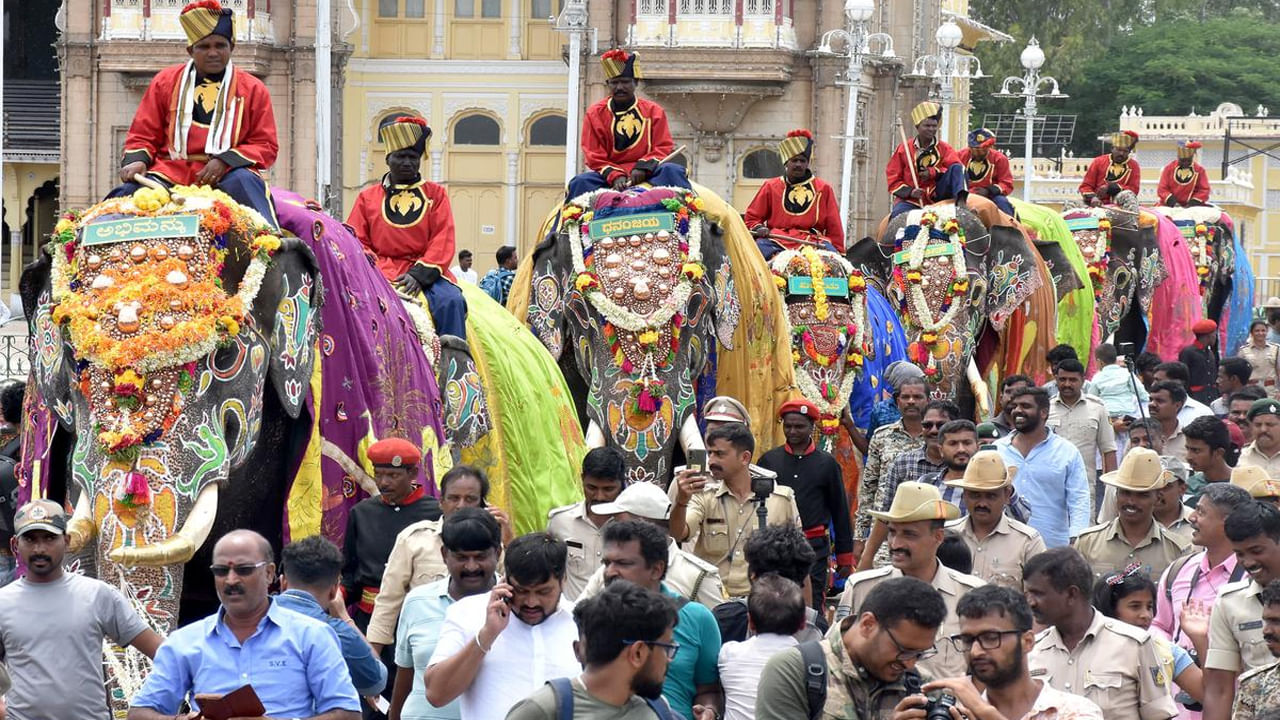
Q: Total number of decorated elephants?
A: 8